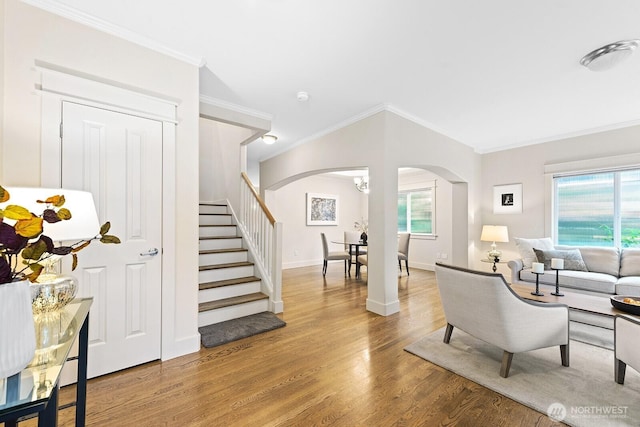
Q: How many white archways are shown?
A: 2